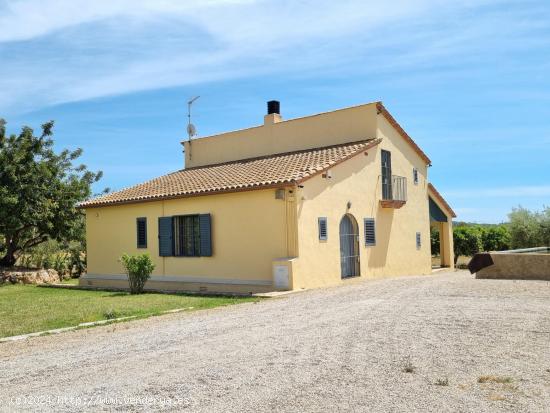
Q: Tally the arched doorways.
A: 1